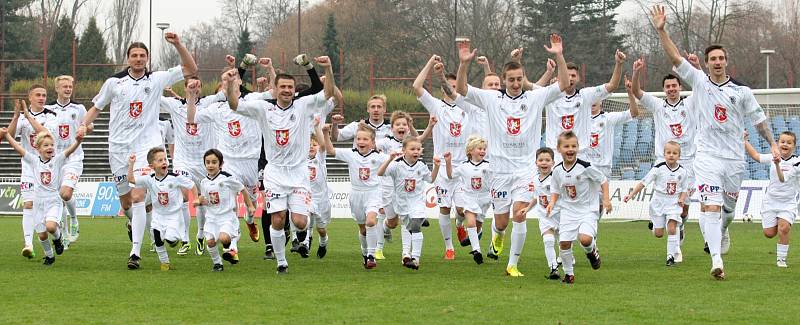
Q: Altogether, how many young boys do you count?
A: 12